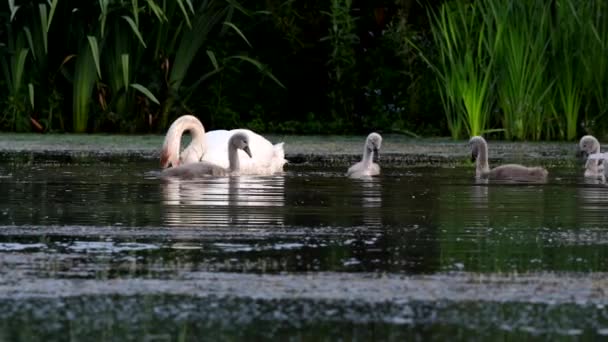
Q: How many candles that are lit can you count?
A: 0